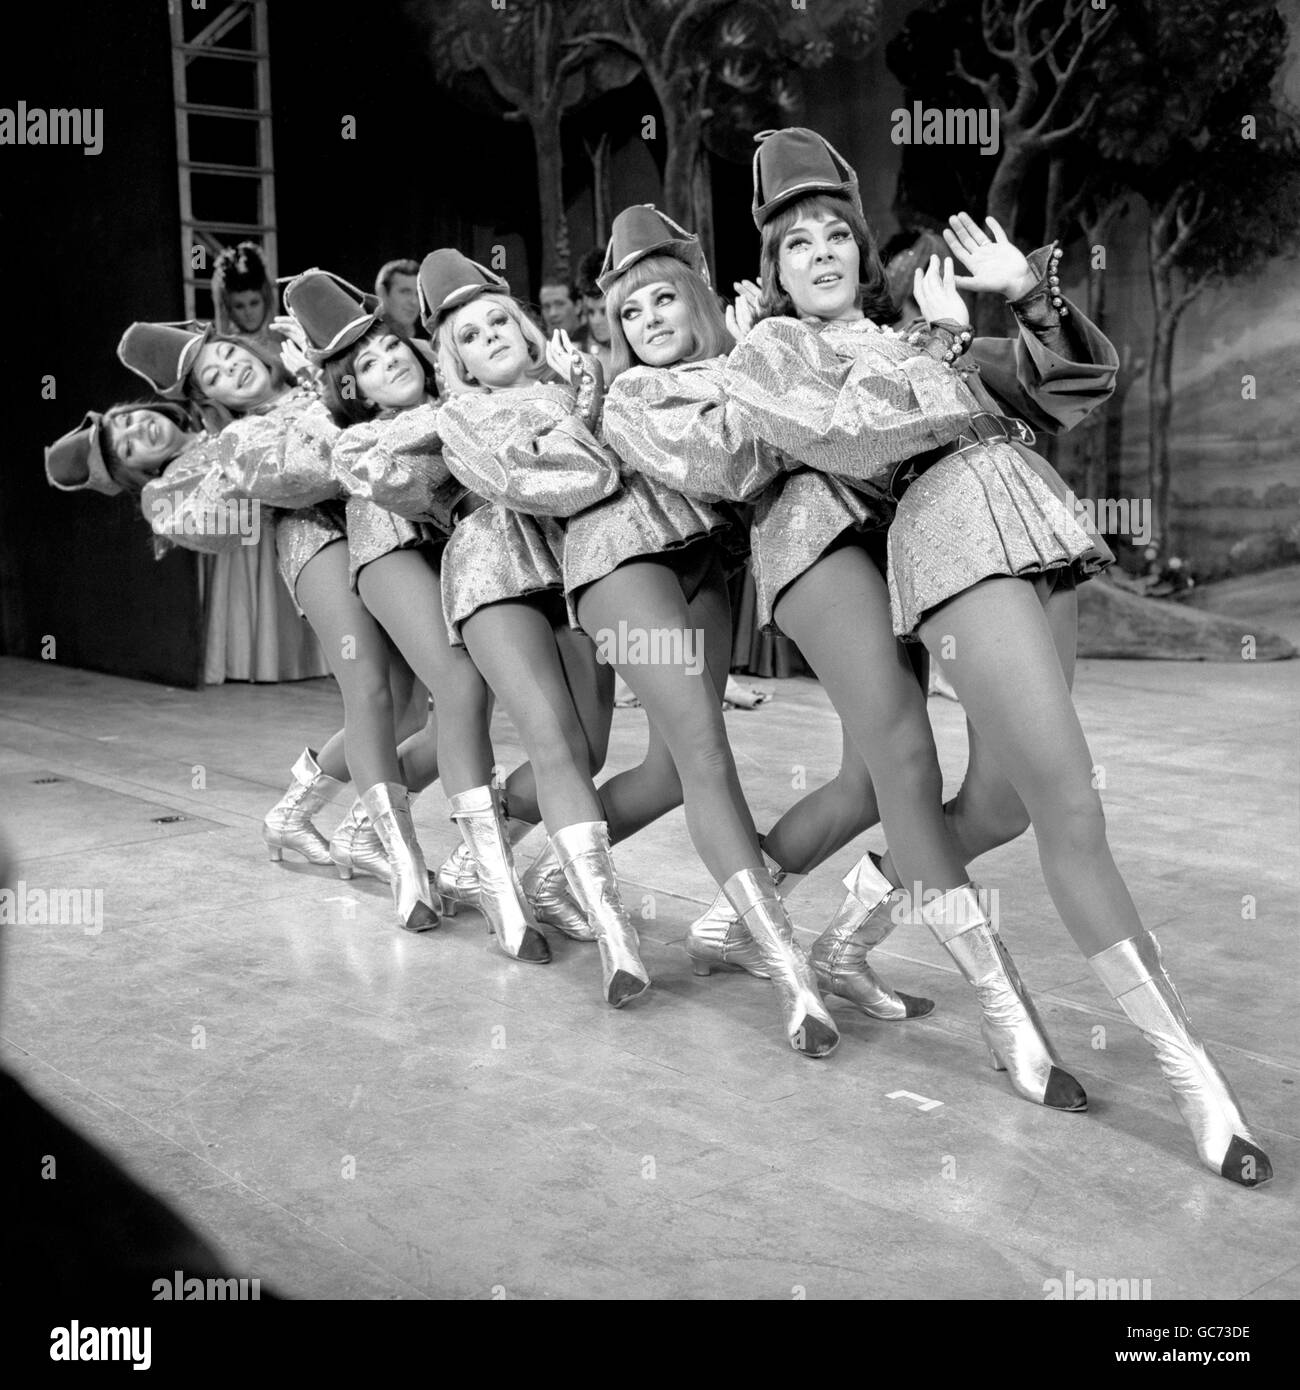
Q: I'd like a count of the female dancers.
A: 6